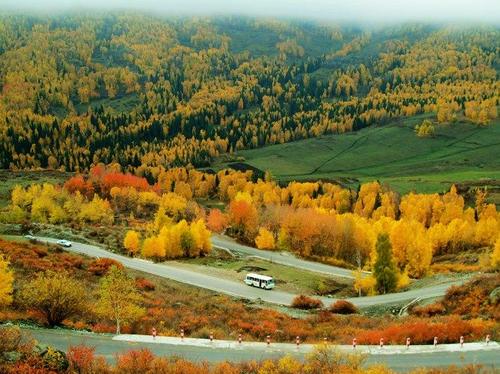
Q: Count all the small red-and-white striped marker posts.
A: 13